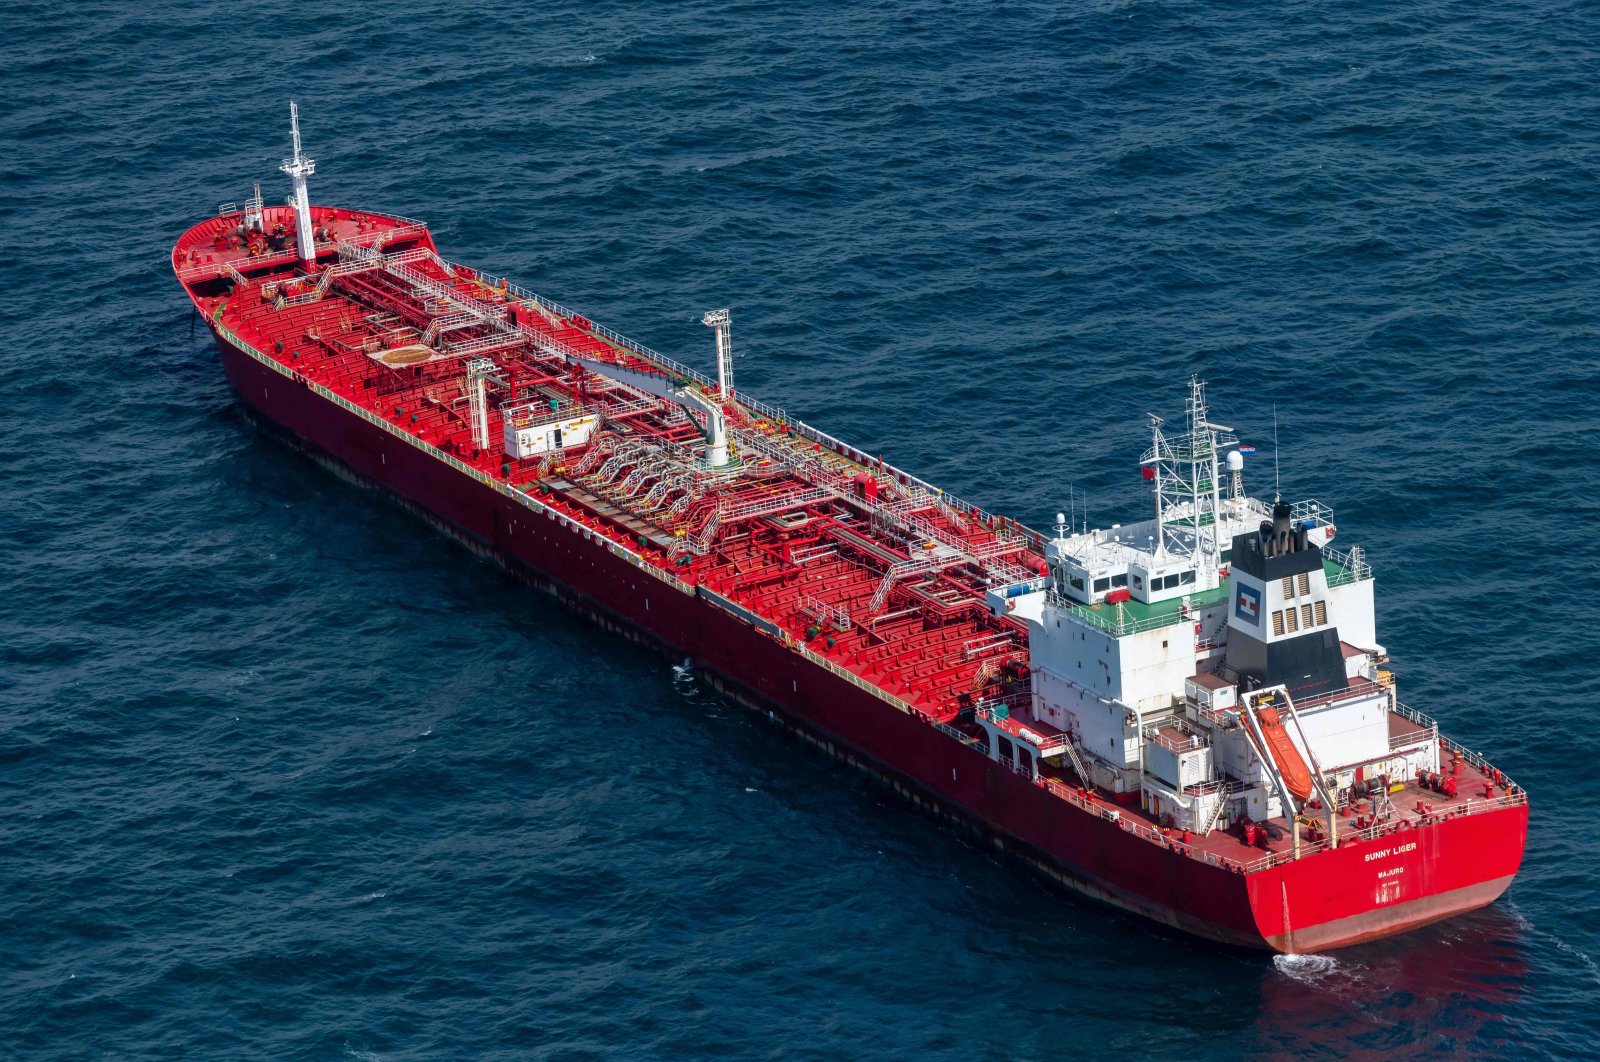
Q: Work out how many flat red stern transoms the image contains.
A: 1